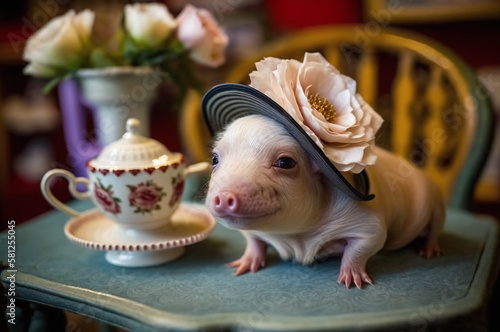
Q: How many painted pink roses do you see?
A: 3